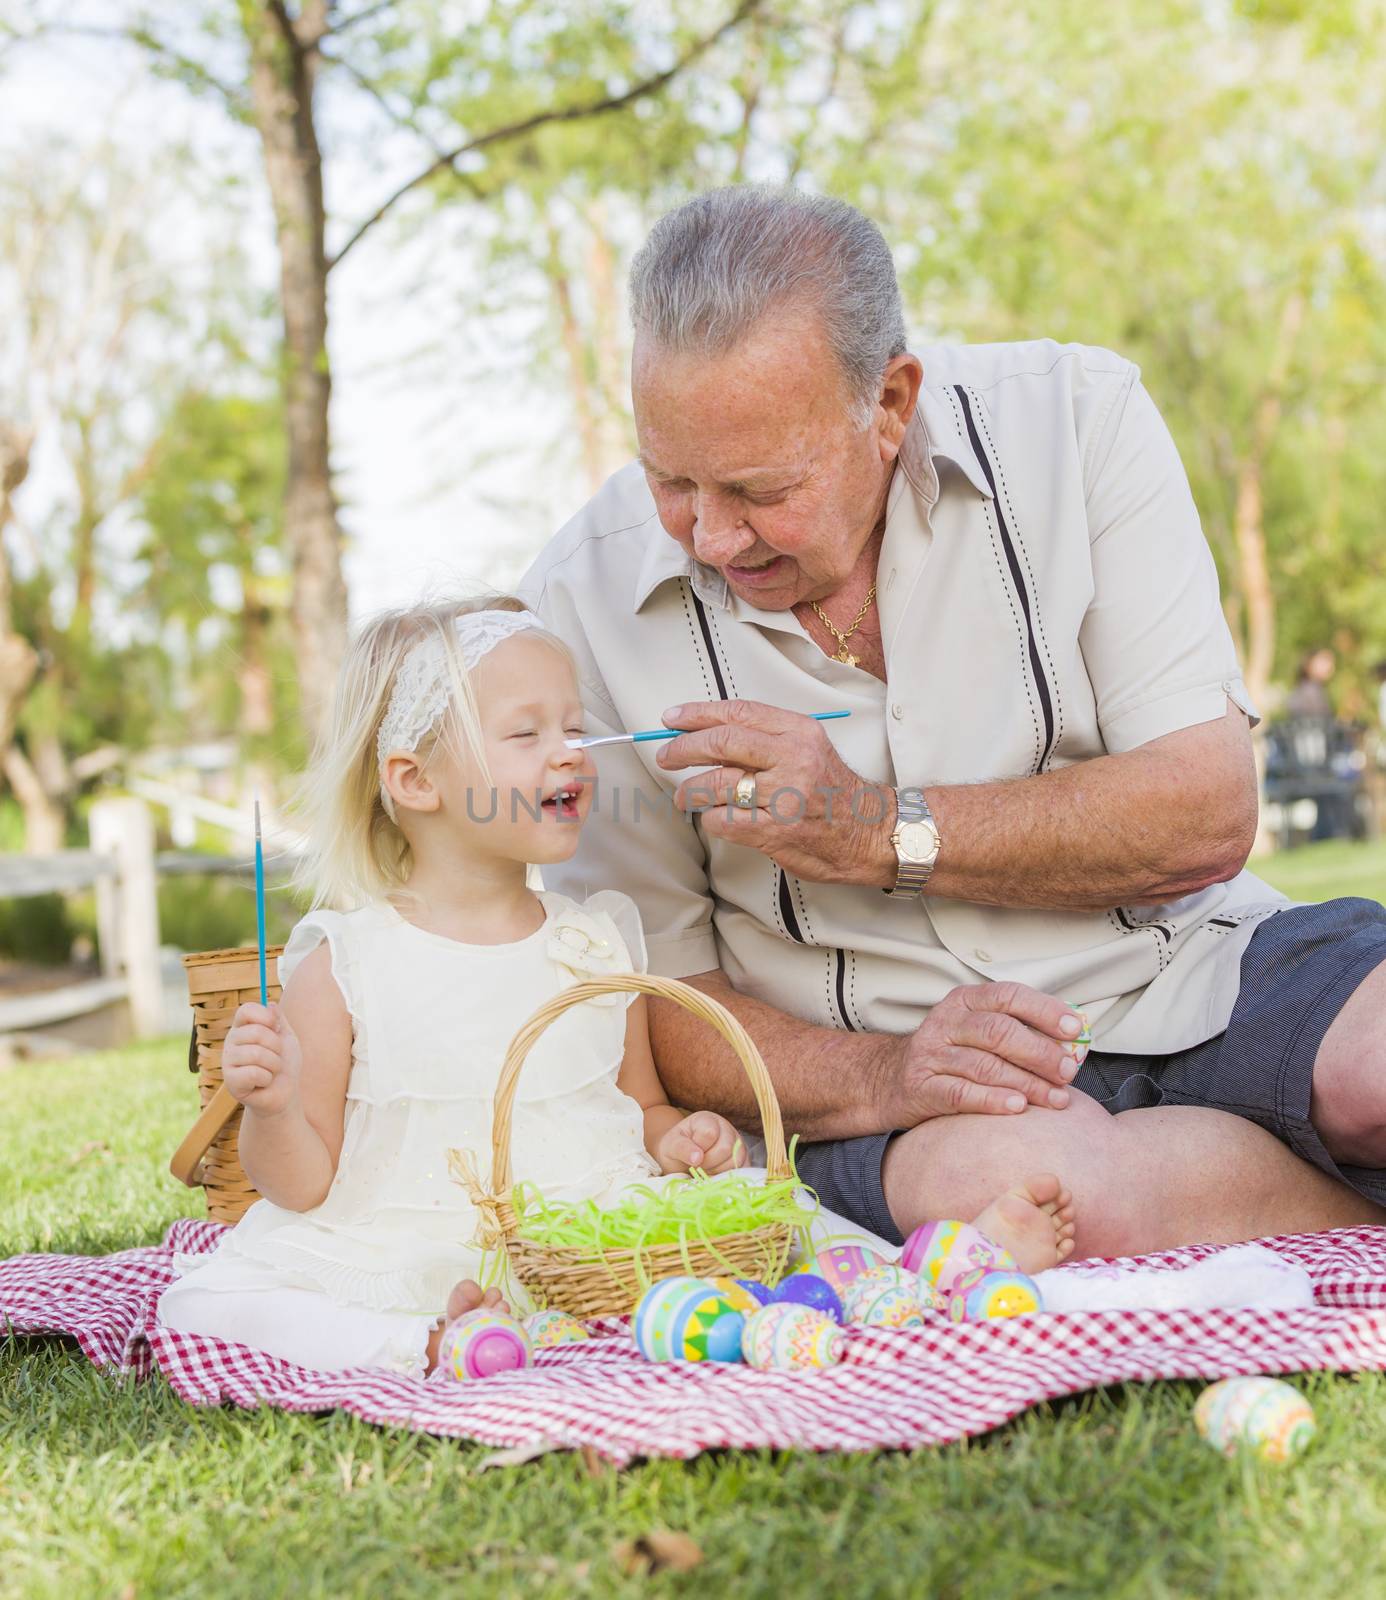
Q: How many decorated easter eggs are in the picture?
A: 14